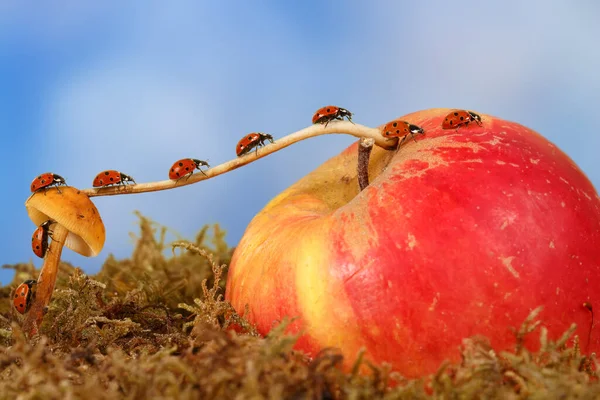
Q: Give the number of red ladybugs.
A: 9